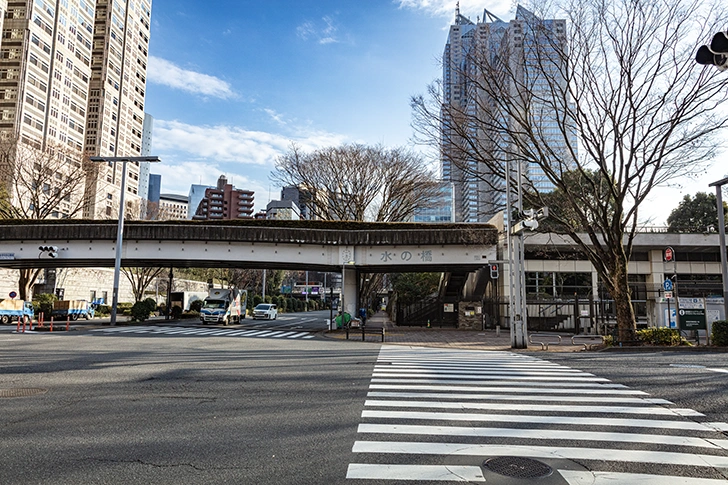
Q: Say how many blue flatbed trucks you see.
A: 2